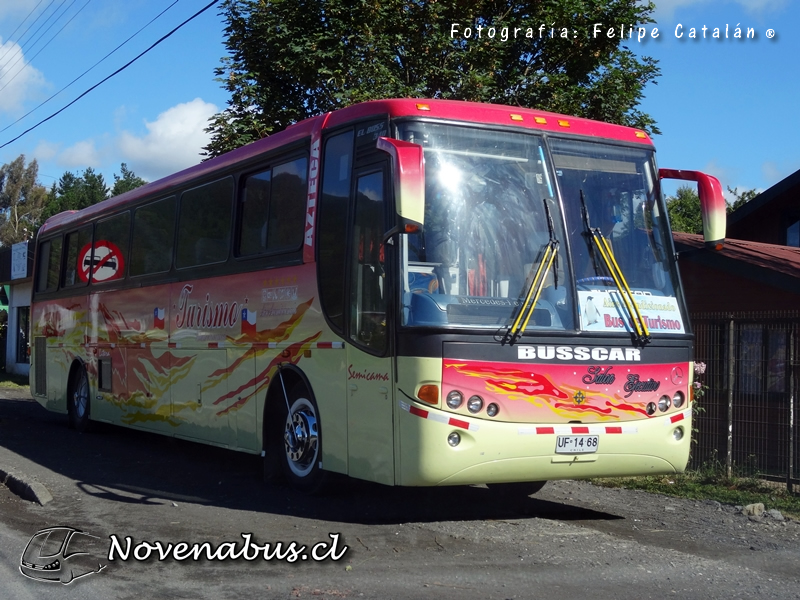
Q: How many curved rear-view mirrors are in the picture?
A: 2